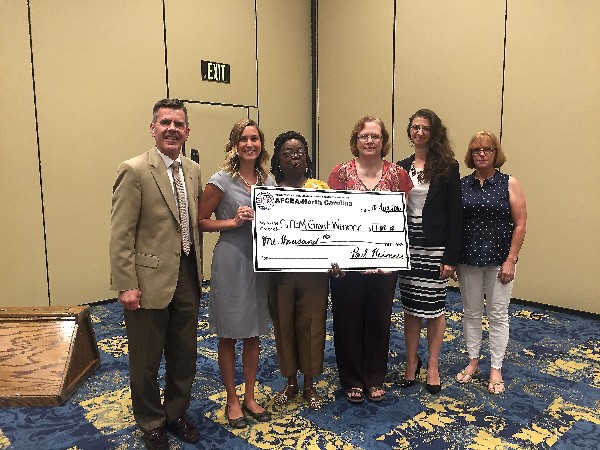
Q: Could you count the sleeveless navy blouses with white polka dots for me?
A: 1